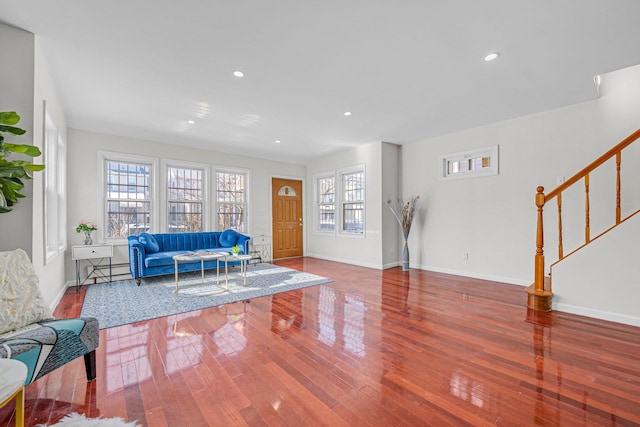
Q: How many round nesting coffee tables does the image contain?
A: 2